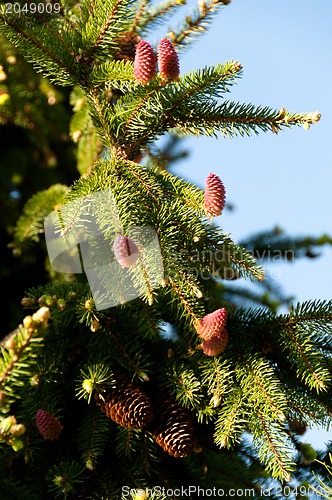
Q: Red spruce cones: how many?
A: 7